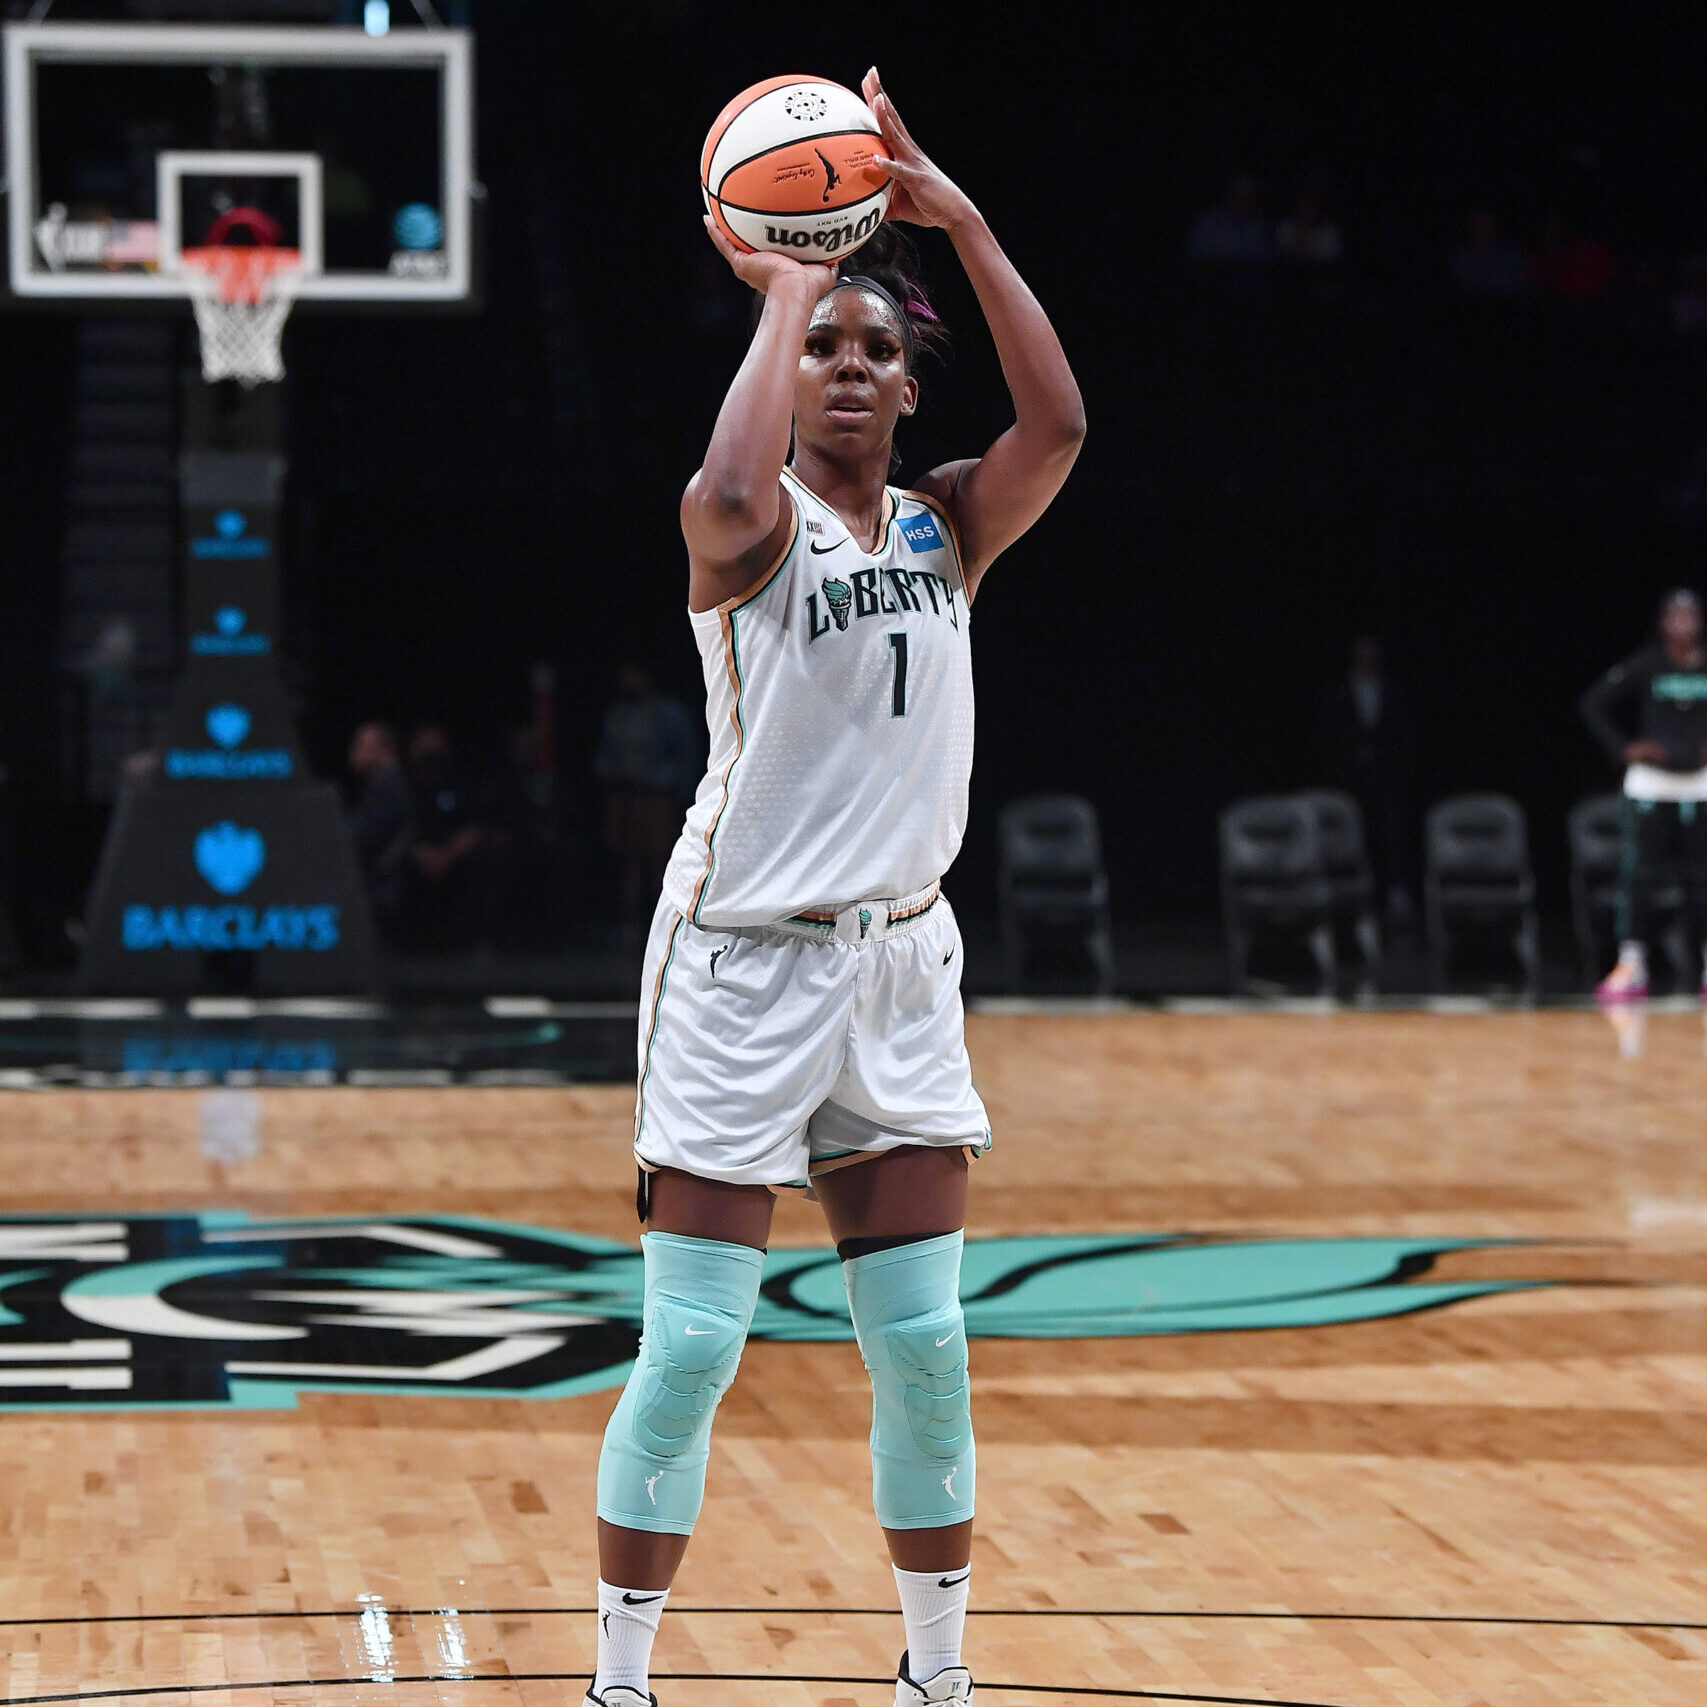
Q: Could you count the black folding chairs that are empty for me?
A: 5